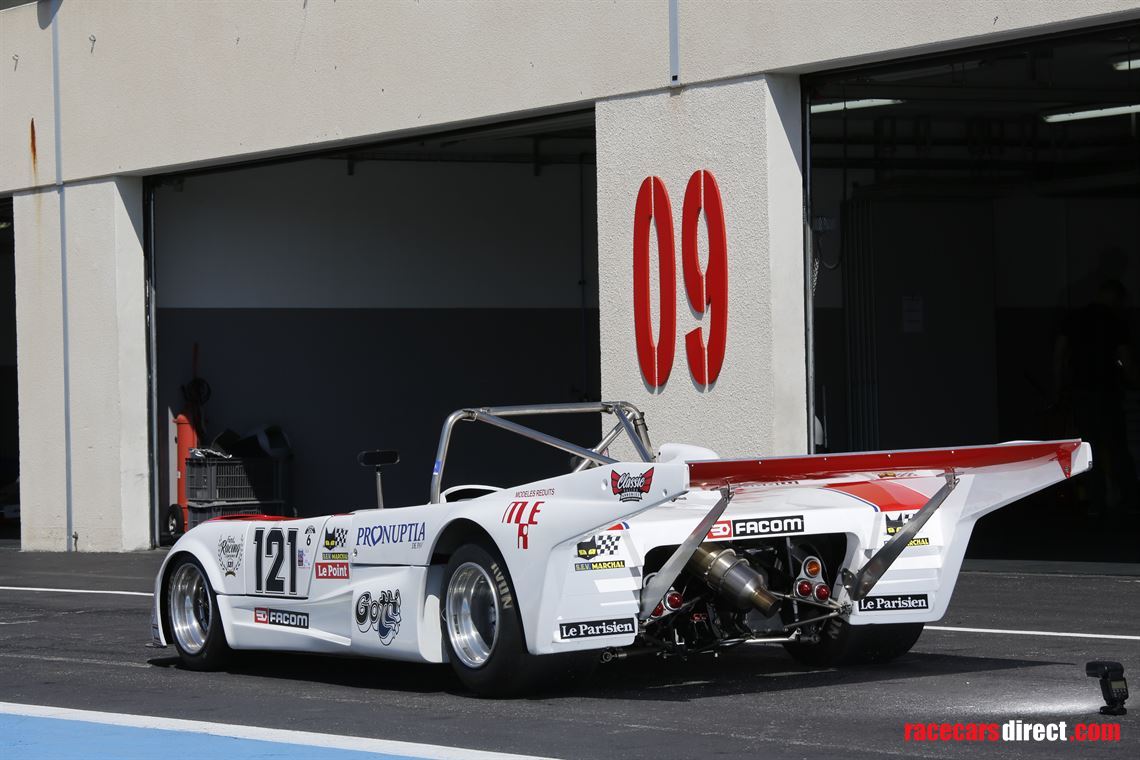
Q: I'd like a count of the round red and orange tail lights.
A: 5